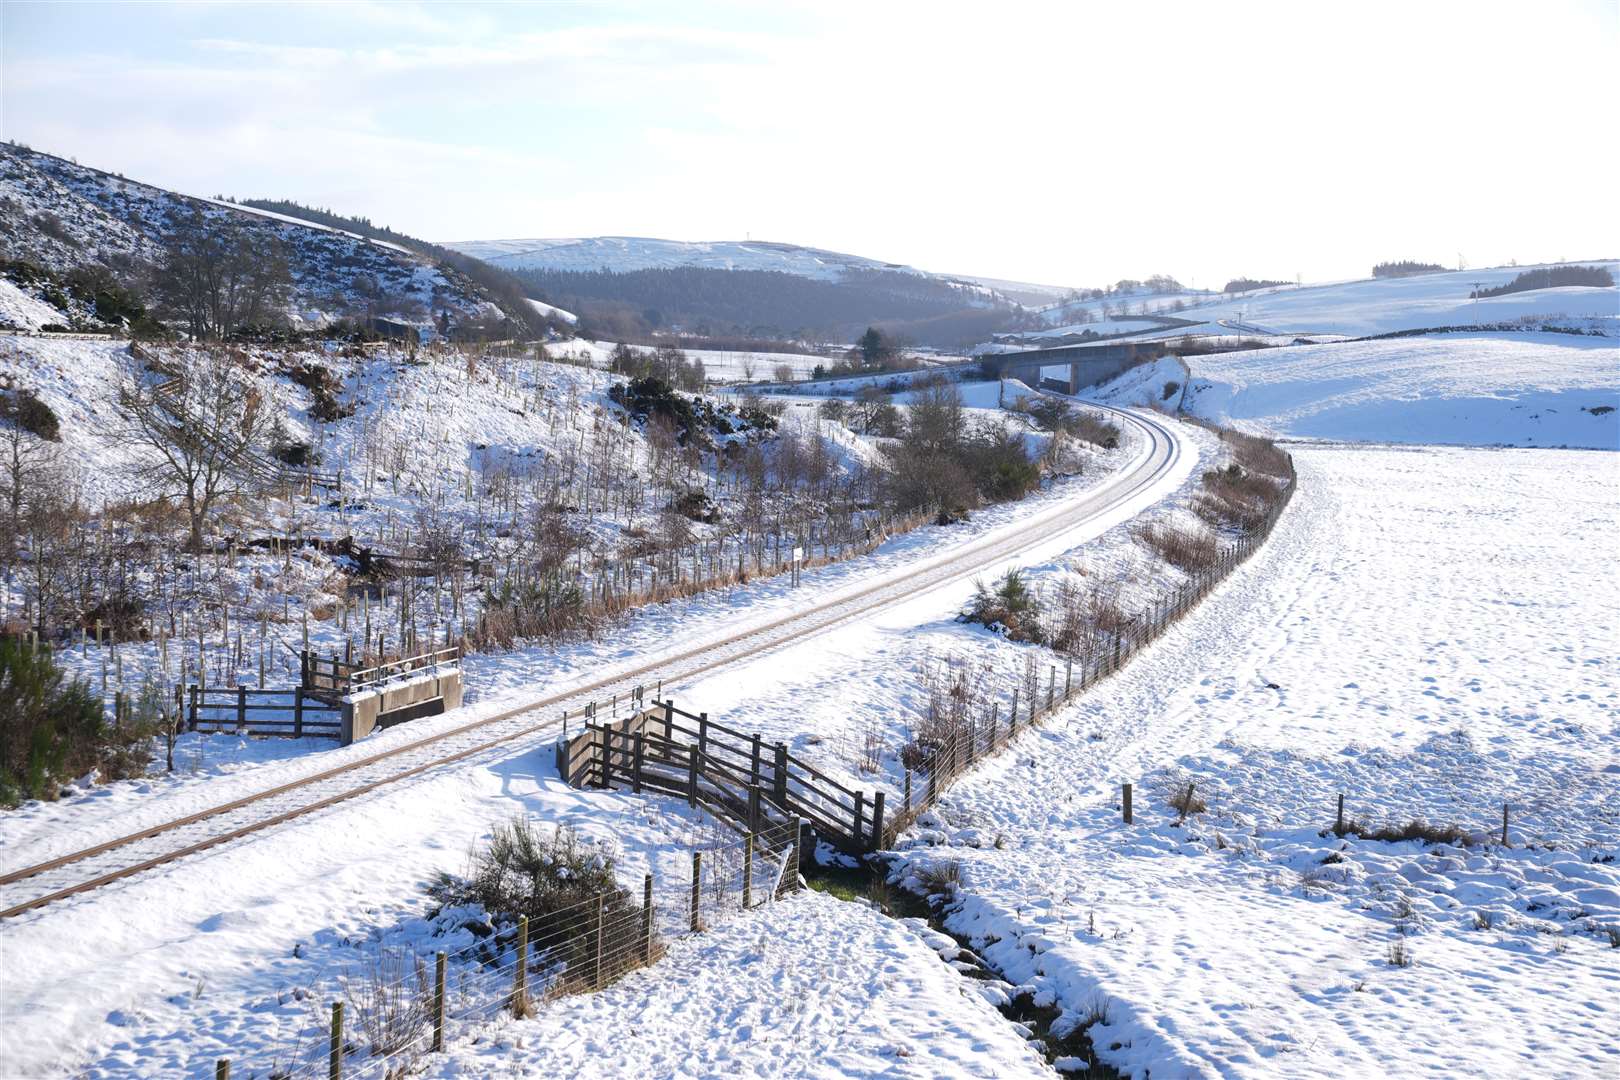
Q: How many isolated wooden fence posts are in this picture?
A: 4